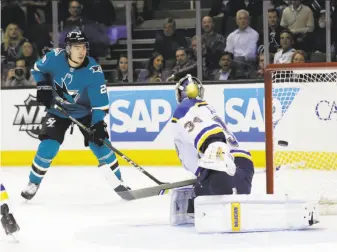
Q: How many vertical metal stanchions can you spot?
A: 5